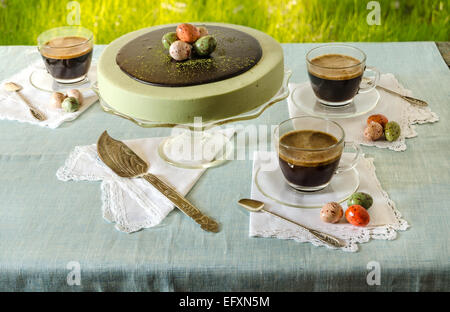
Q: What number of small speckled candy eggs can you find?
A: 14